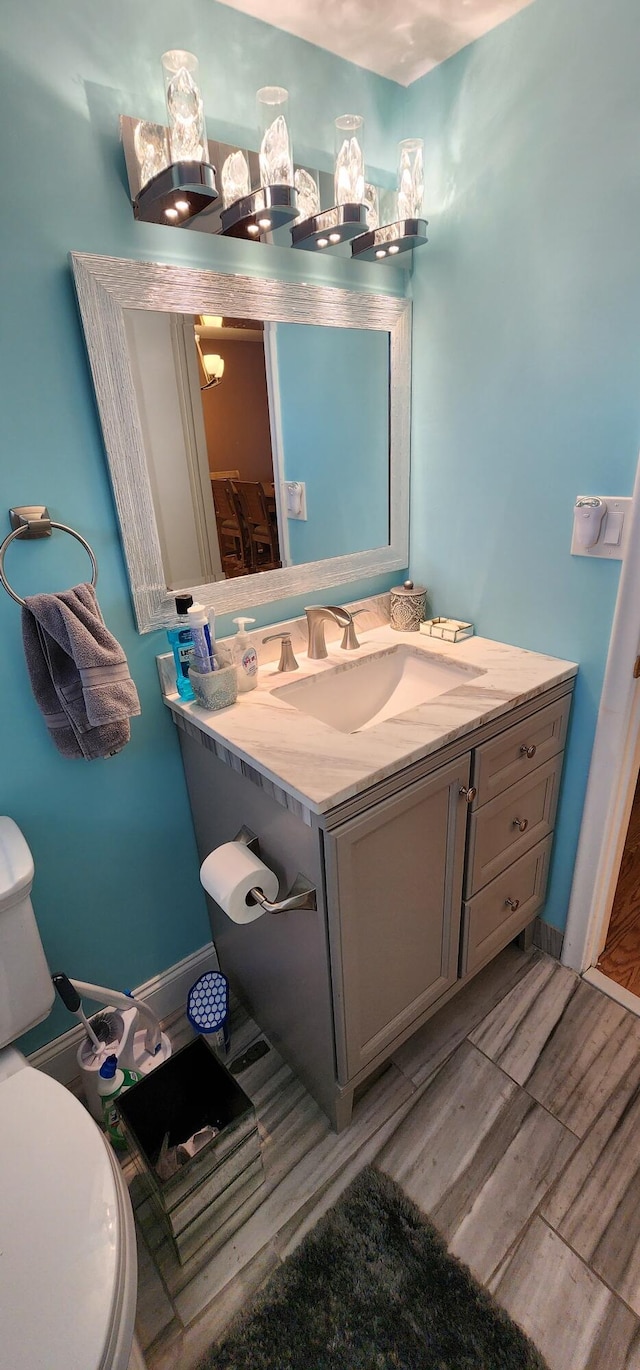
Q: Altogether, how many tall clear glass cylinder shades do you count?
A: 4